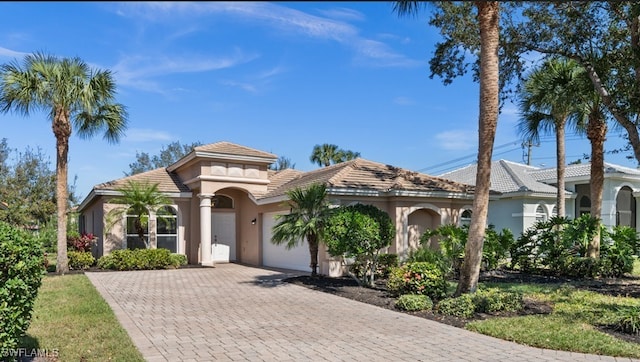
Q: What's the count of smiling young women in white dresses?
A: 0